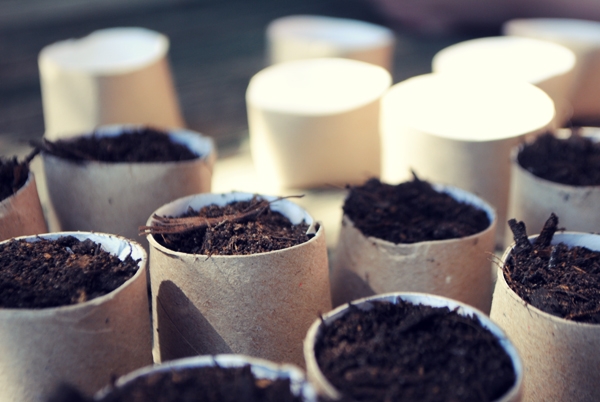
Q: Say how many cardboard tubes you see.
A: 15